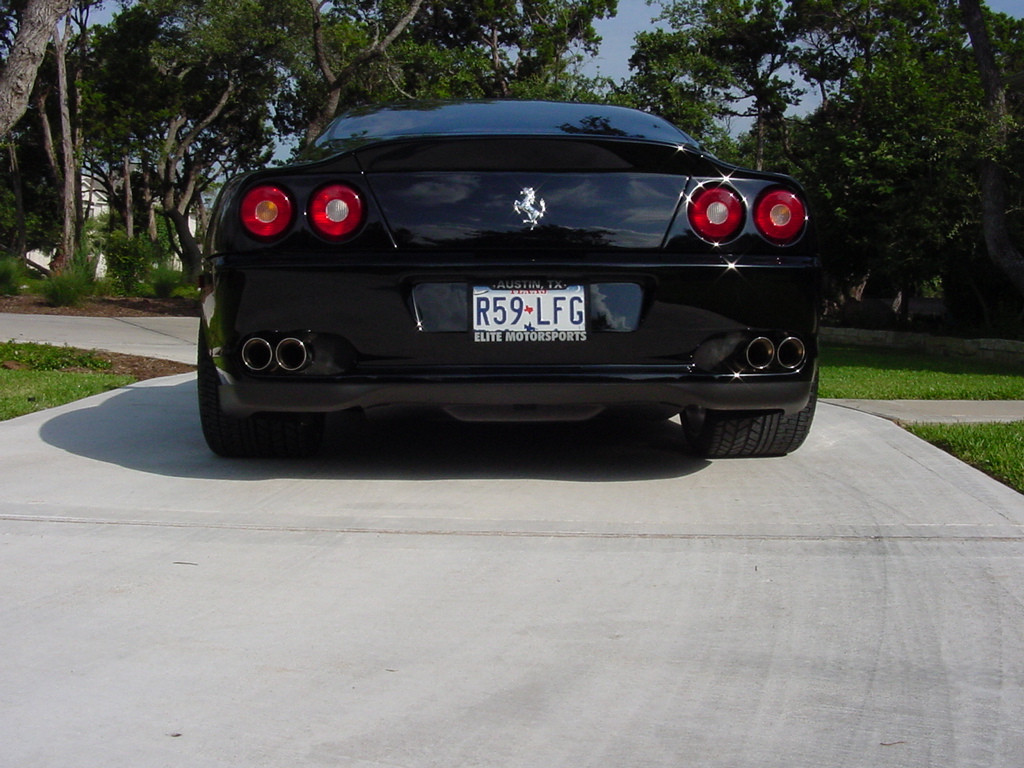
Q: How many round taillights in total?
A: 4